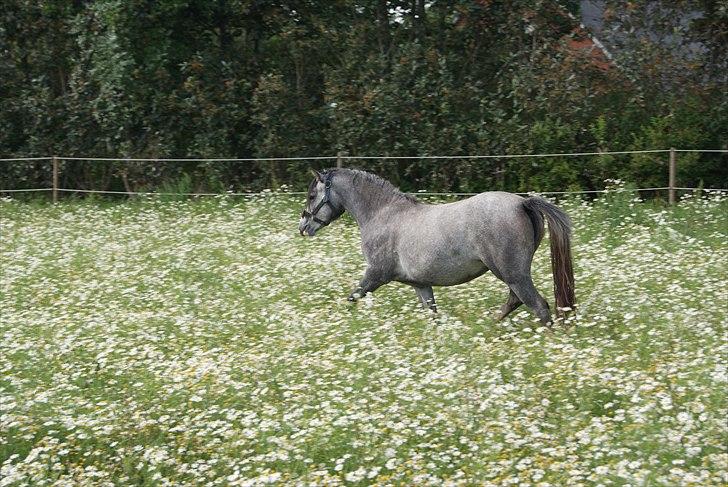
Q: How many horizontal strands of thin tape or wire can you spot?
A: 2